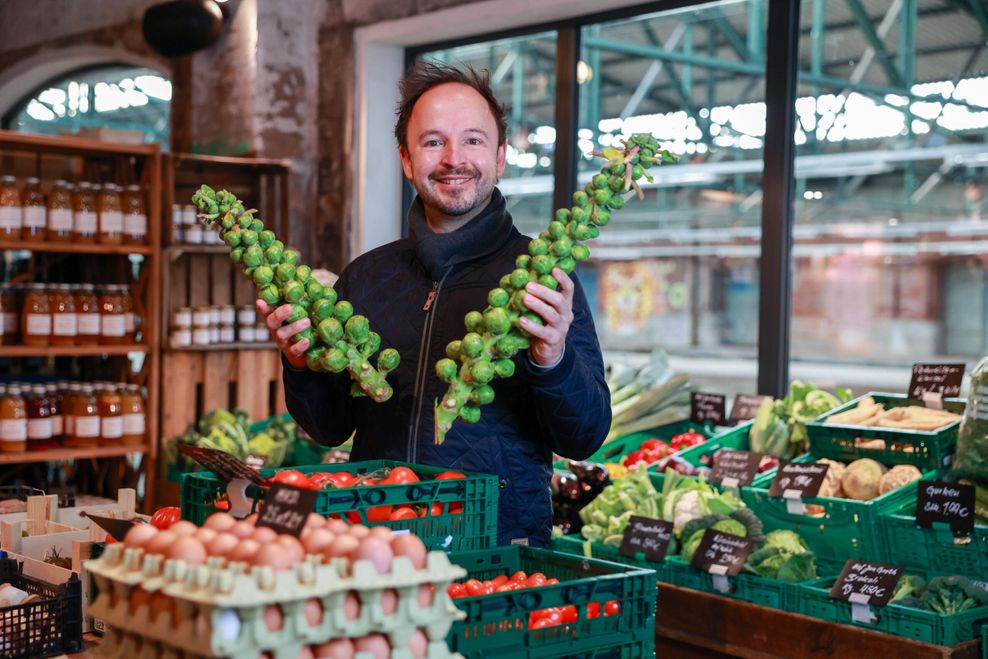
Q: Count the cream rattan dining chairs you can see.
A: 0